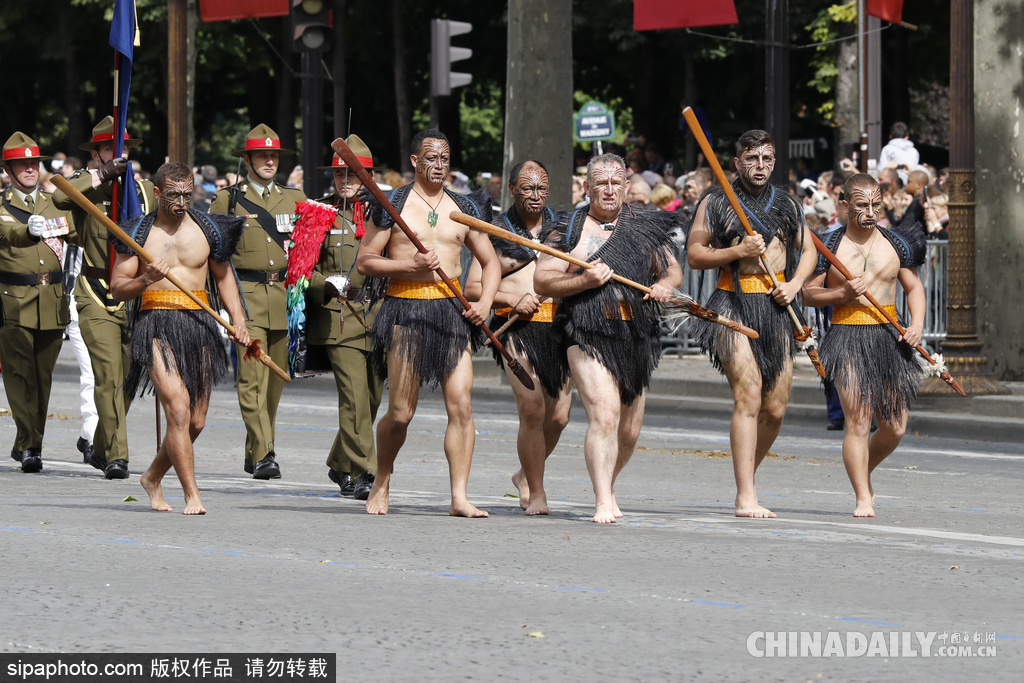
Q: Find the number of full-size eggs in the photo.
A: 0